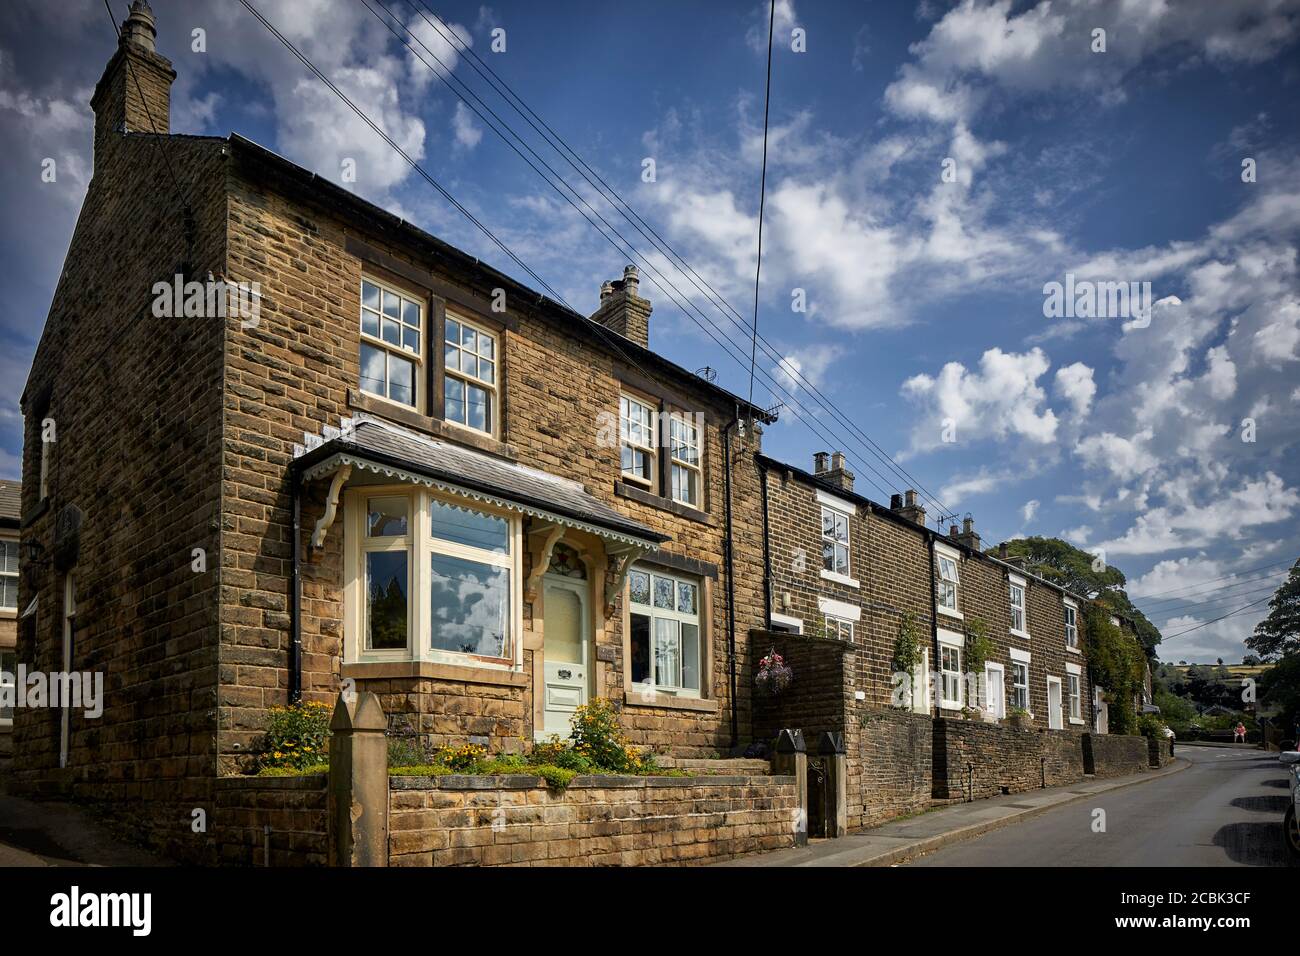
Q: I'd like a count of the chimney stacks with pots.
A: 6